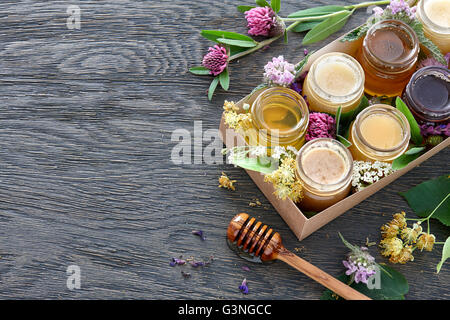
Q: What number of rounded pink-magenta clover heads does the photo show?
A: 3